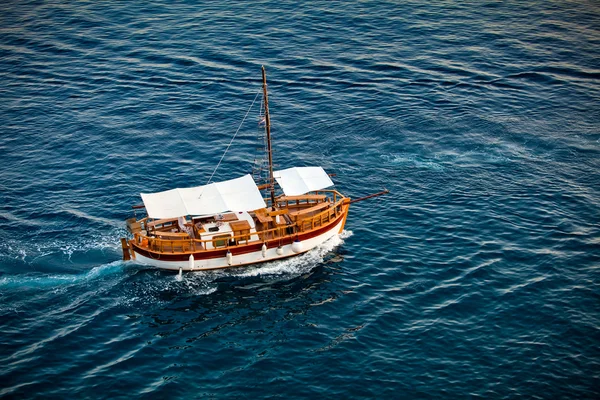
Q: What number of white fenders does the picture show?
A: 5